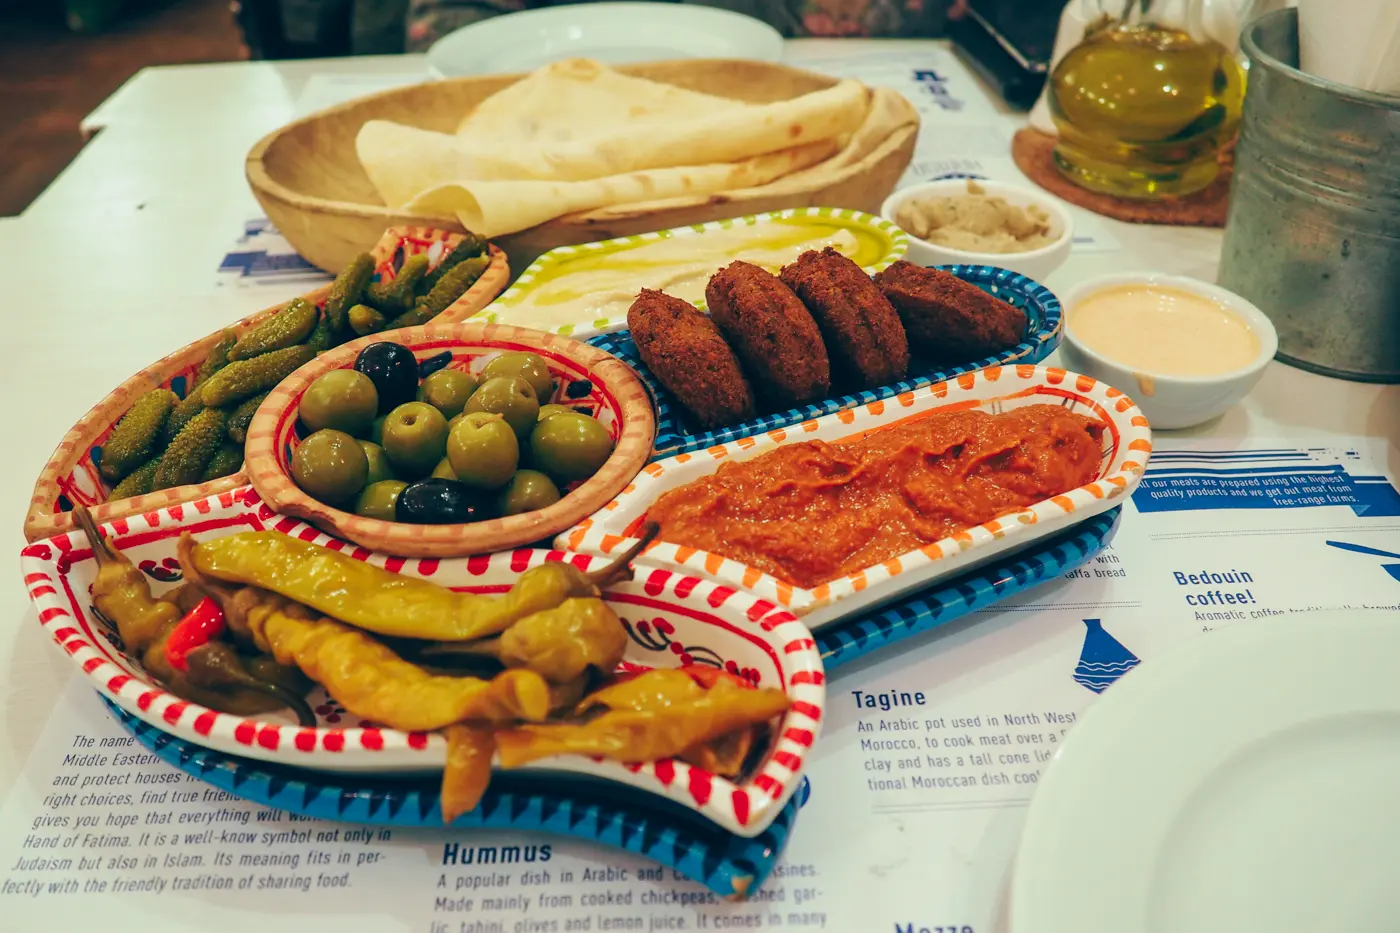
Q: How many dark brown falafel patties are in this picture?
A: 4